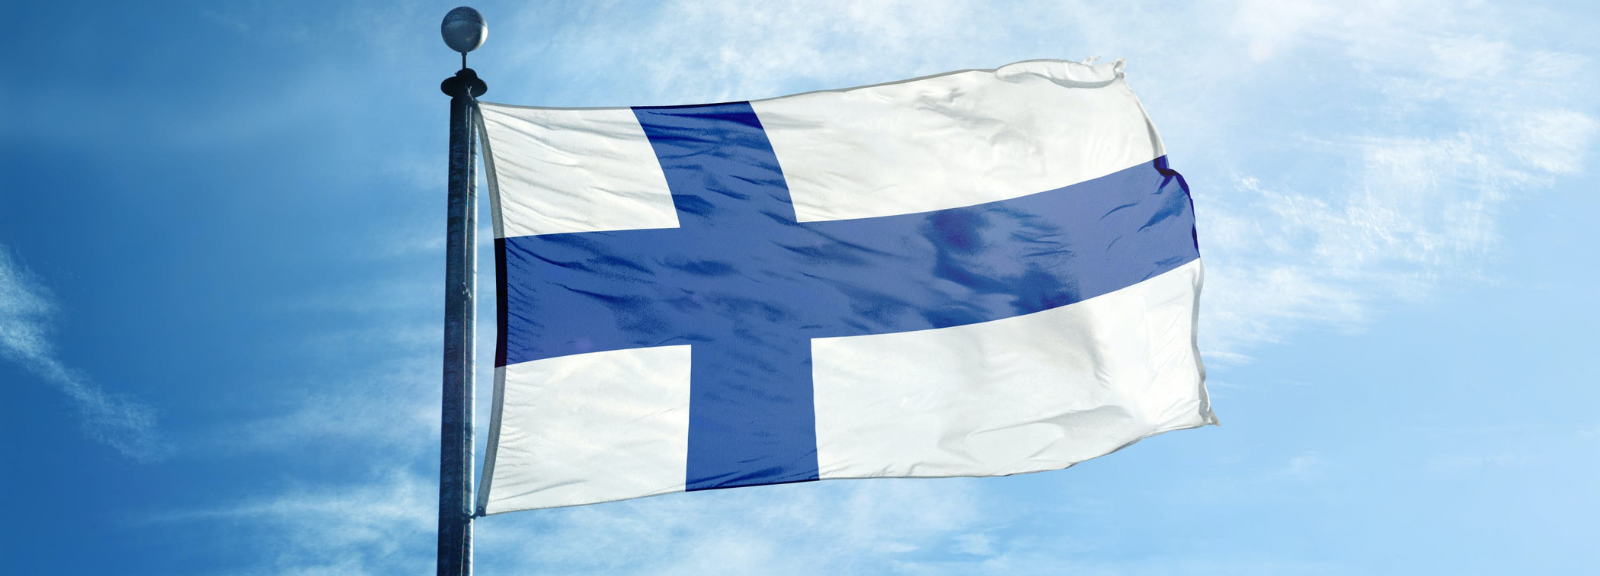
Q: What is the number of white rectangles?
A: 4